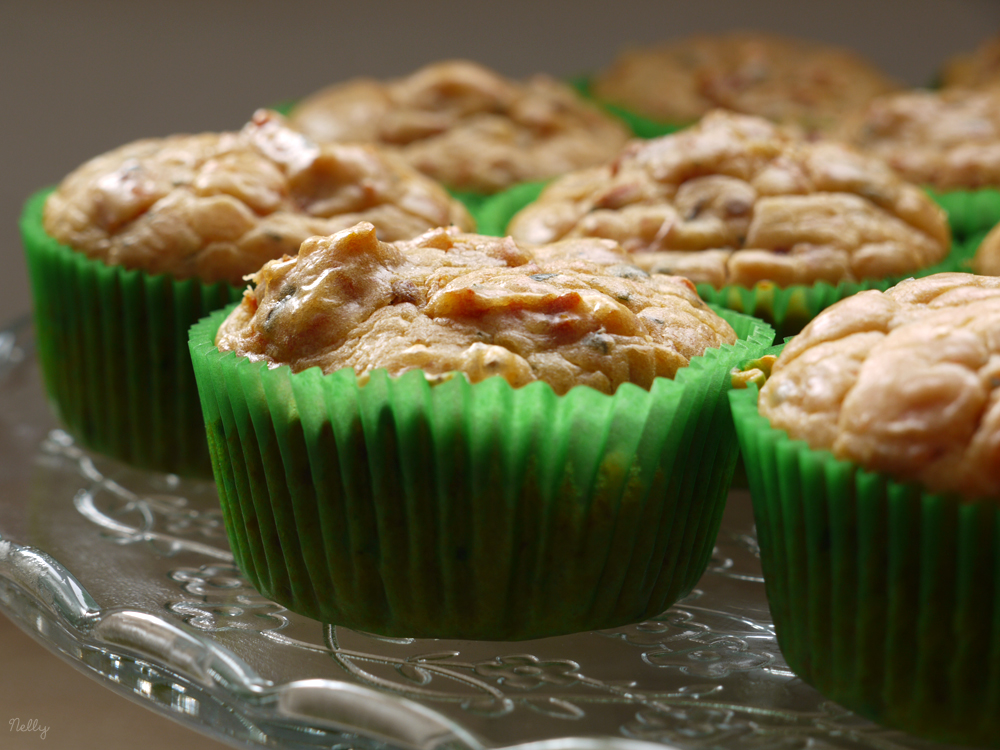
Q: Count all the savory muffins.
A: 9